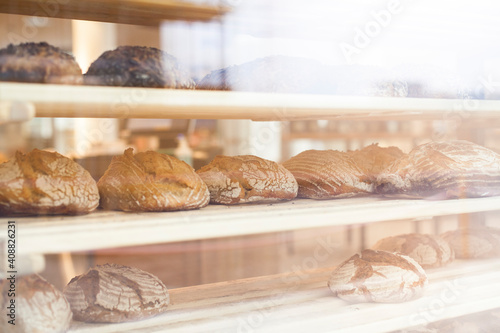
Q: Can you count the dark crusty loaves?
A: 2